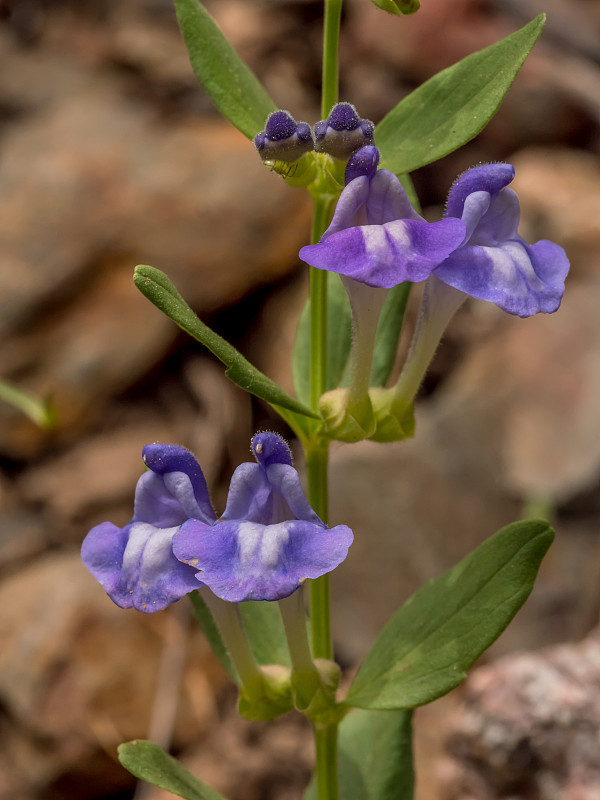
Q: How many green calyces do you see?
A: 6